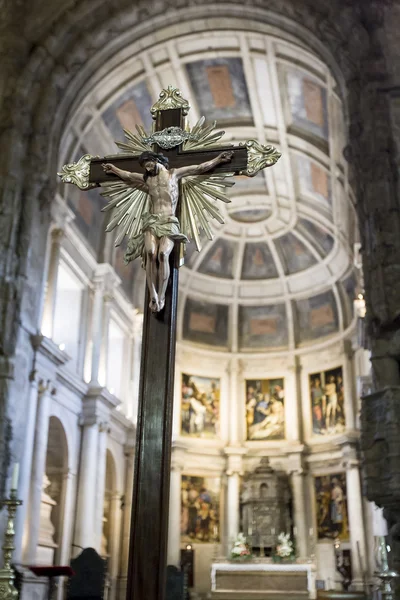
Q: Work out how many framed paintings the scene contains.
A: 5